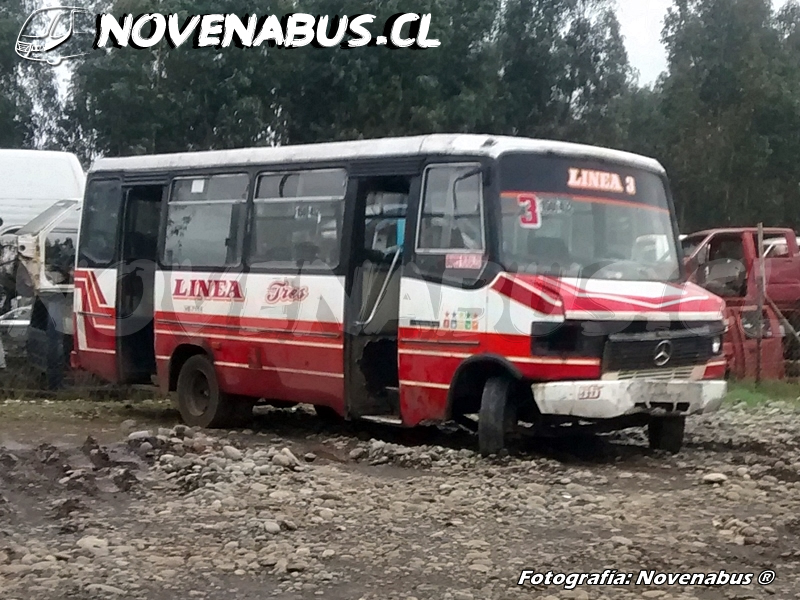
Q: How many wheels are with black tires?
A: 3